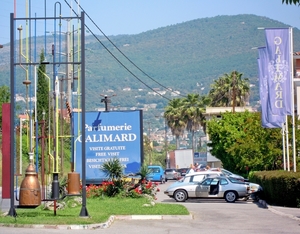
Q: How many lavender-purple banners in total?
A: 3